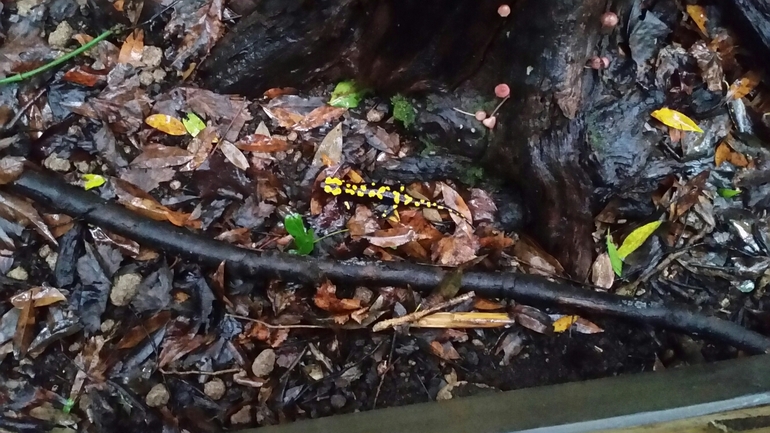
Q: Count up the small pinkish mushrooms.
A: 7